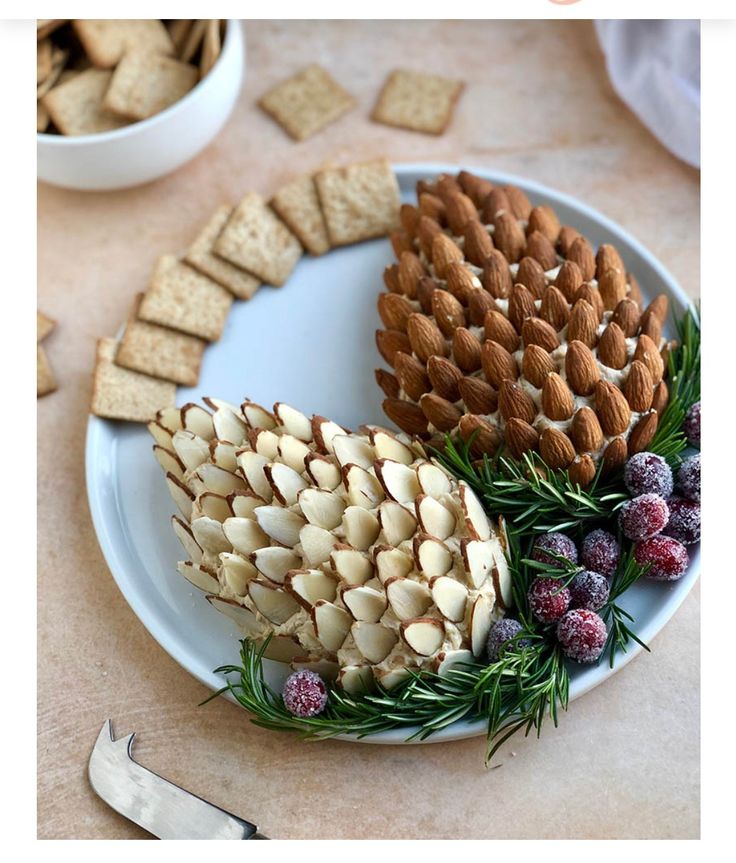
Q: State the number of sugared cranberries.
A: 13